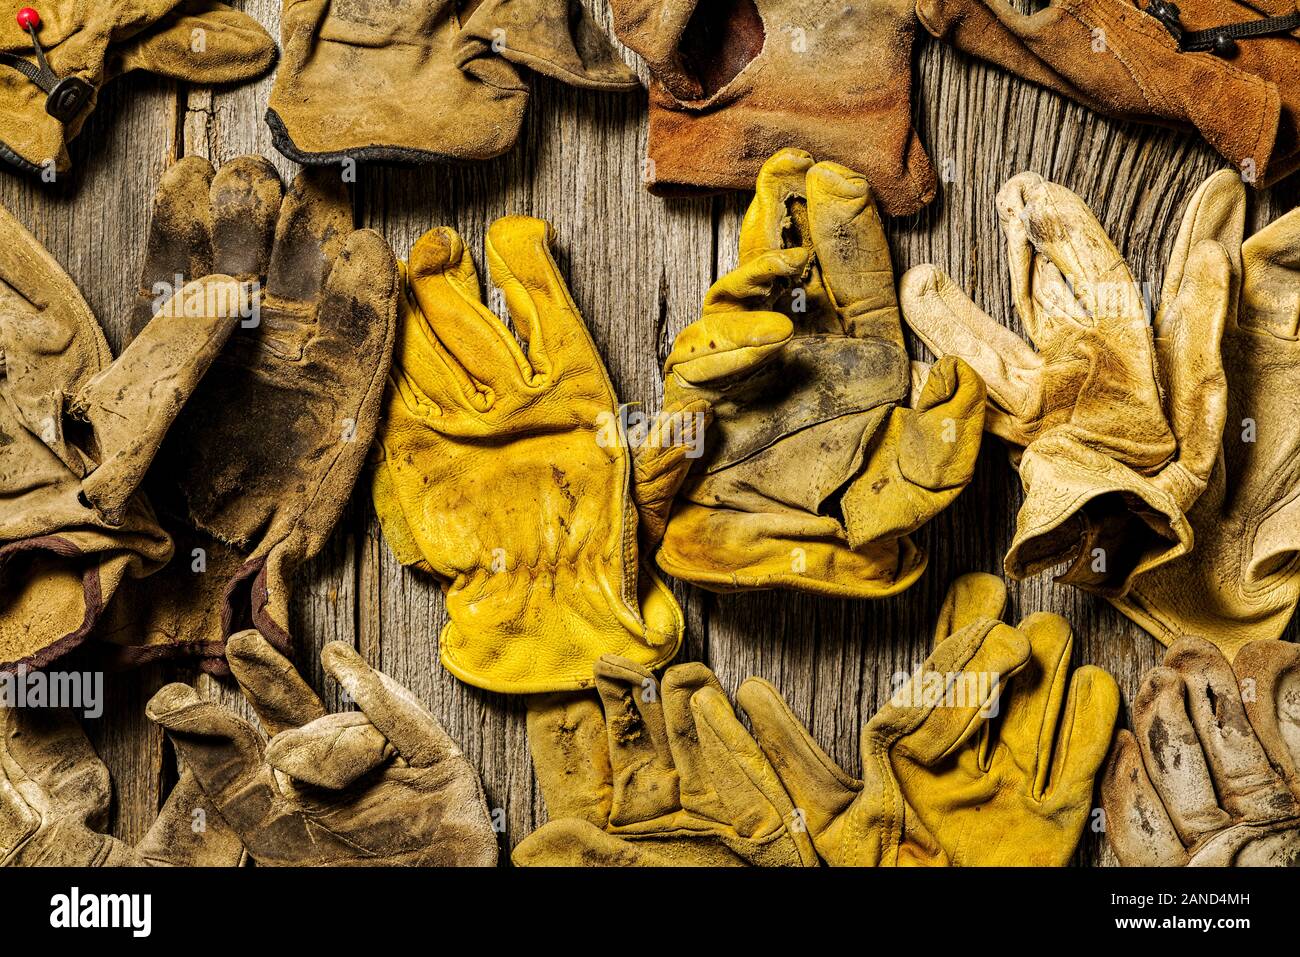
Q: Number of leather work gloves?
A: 15